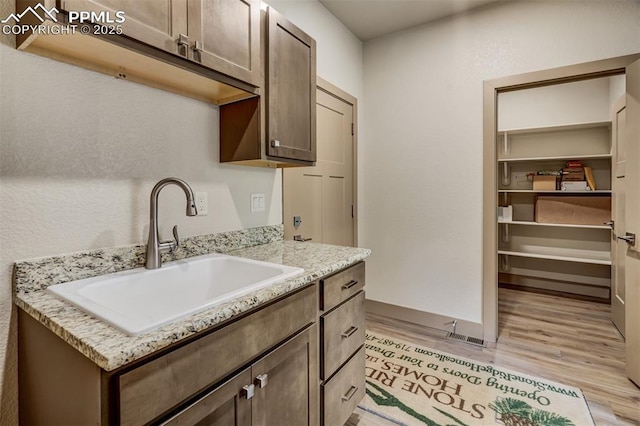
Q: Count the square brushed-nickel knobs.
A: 5